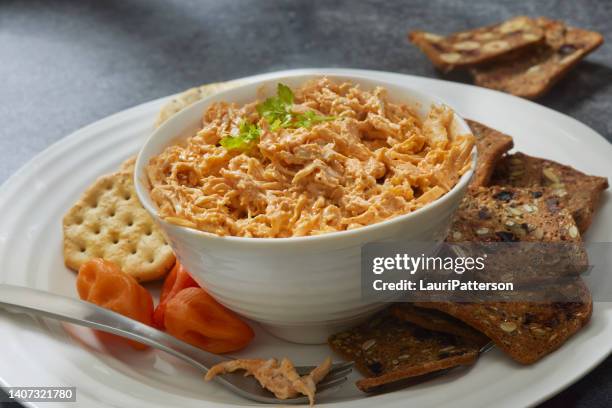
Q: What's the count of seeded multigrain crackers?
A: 8